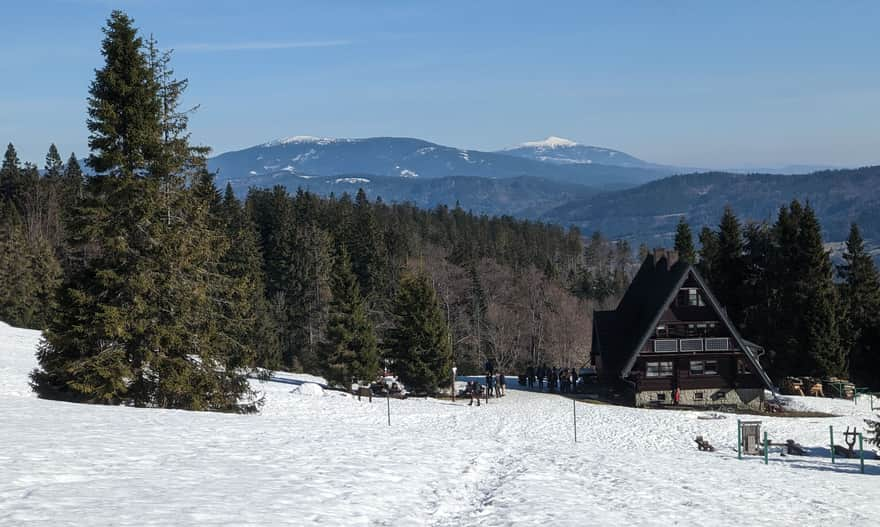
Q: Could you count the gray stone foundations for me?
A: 1